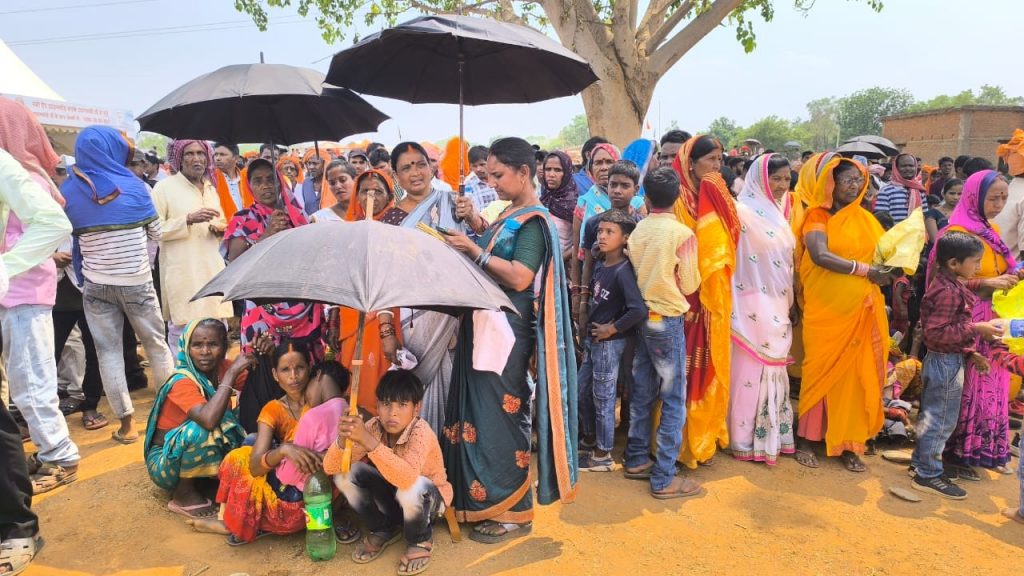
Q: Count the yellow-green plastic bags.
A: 2